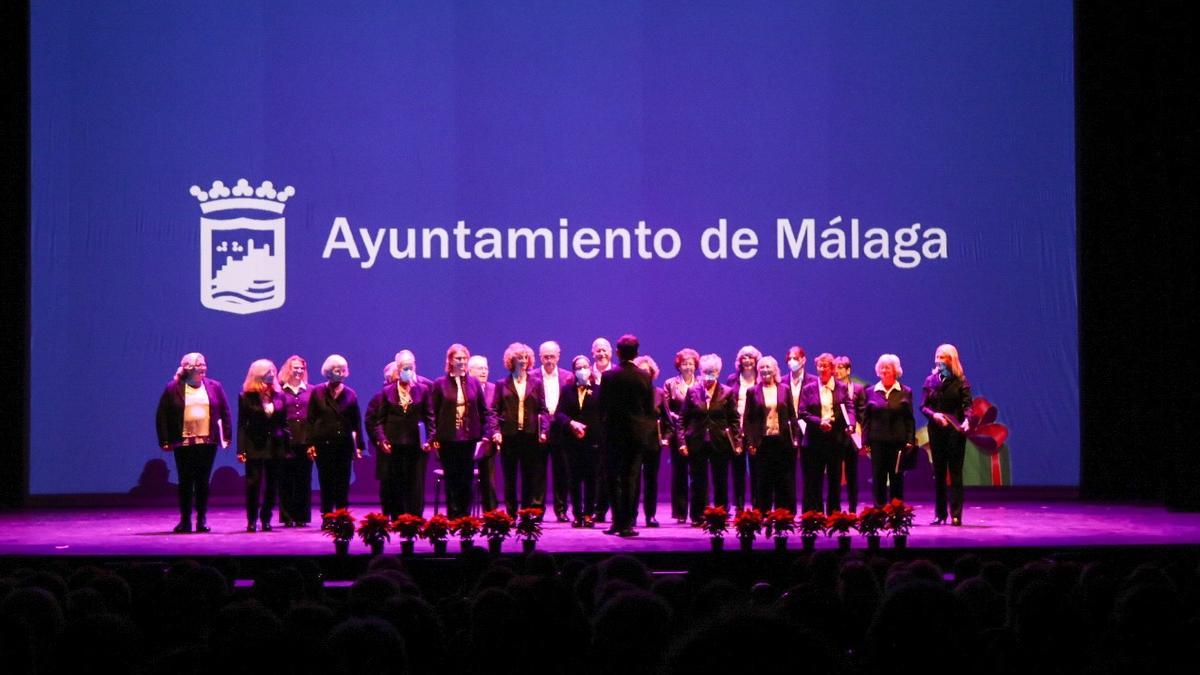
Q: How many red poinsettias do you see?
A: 14